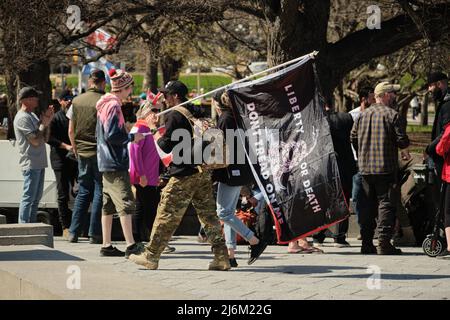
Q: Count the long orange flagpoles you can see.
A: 0